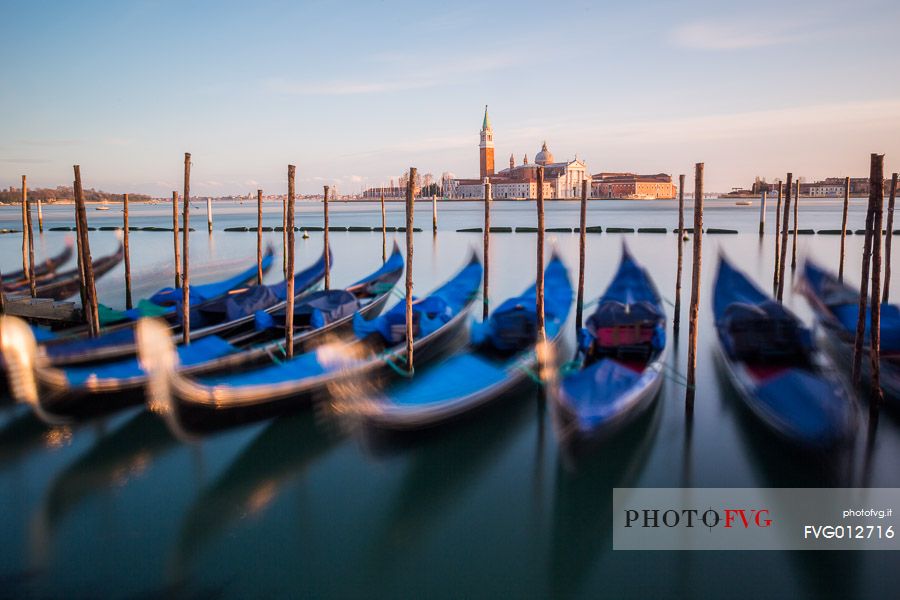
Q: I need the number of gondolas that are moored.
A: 10